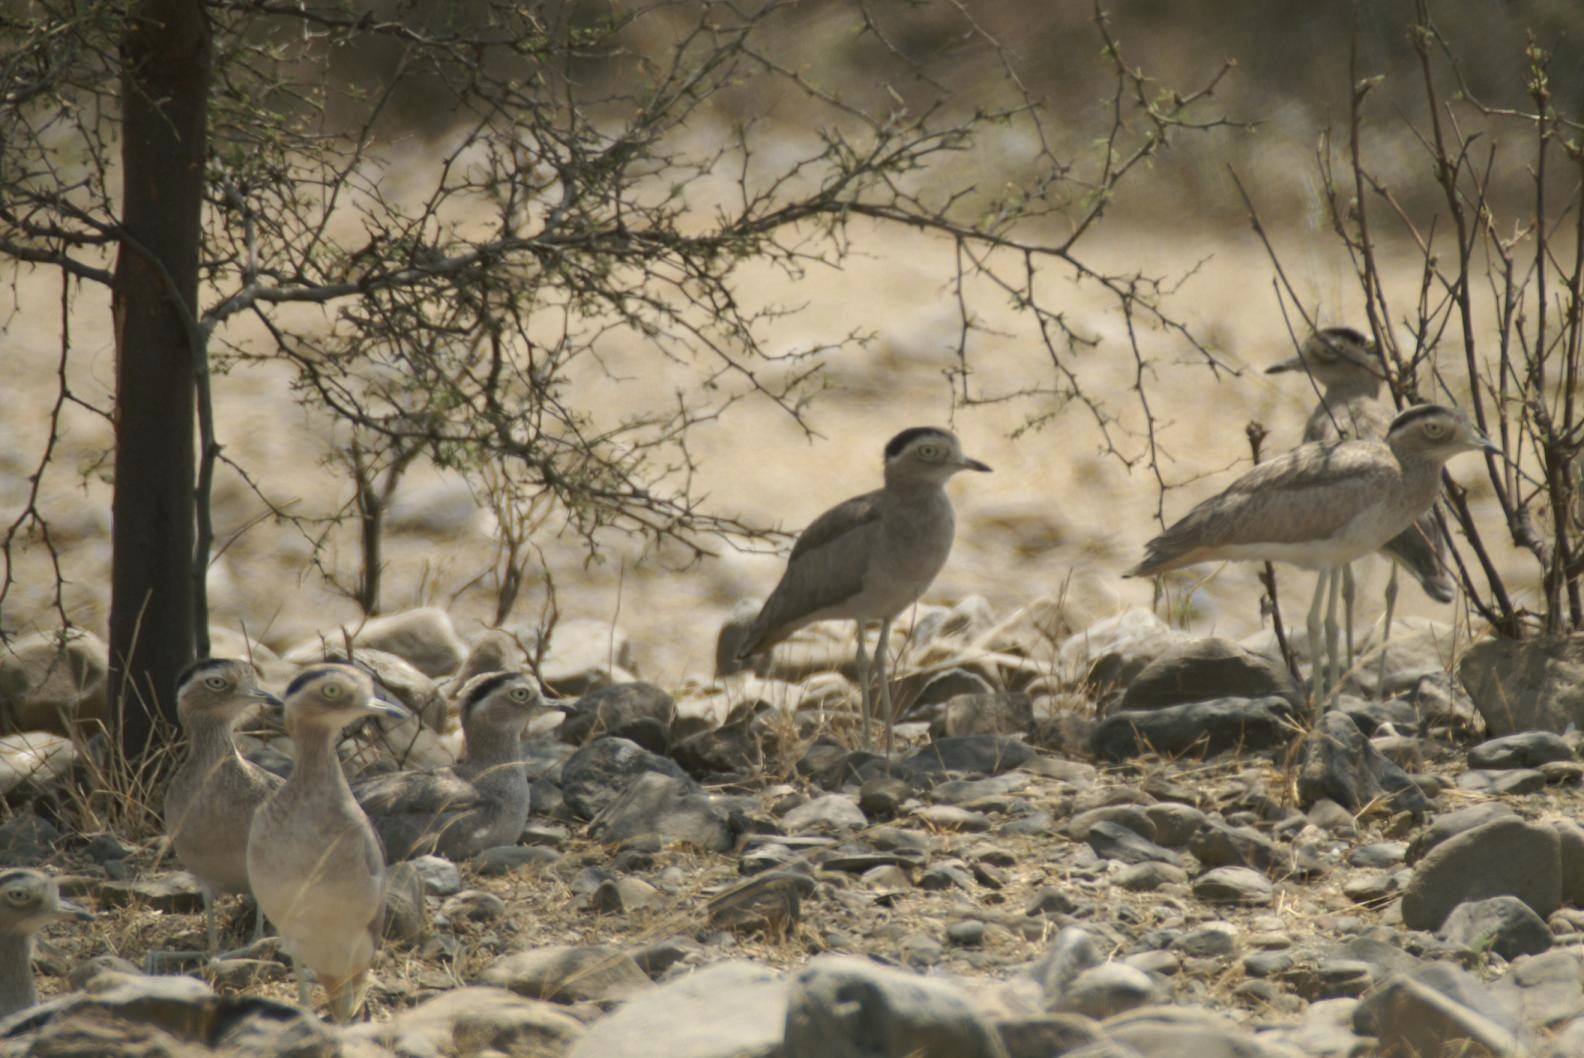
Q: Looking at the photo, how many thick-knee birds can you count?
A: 7